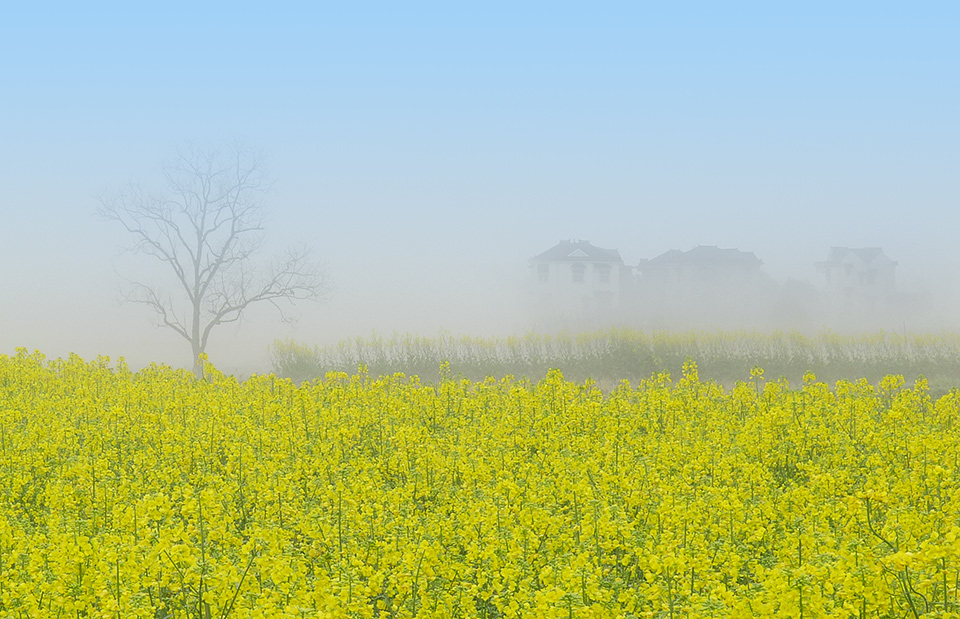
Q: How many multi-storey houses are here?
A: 3